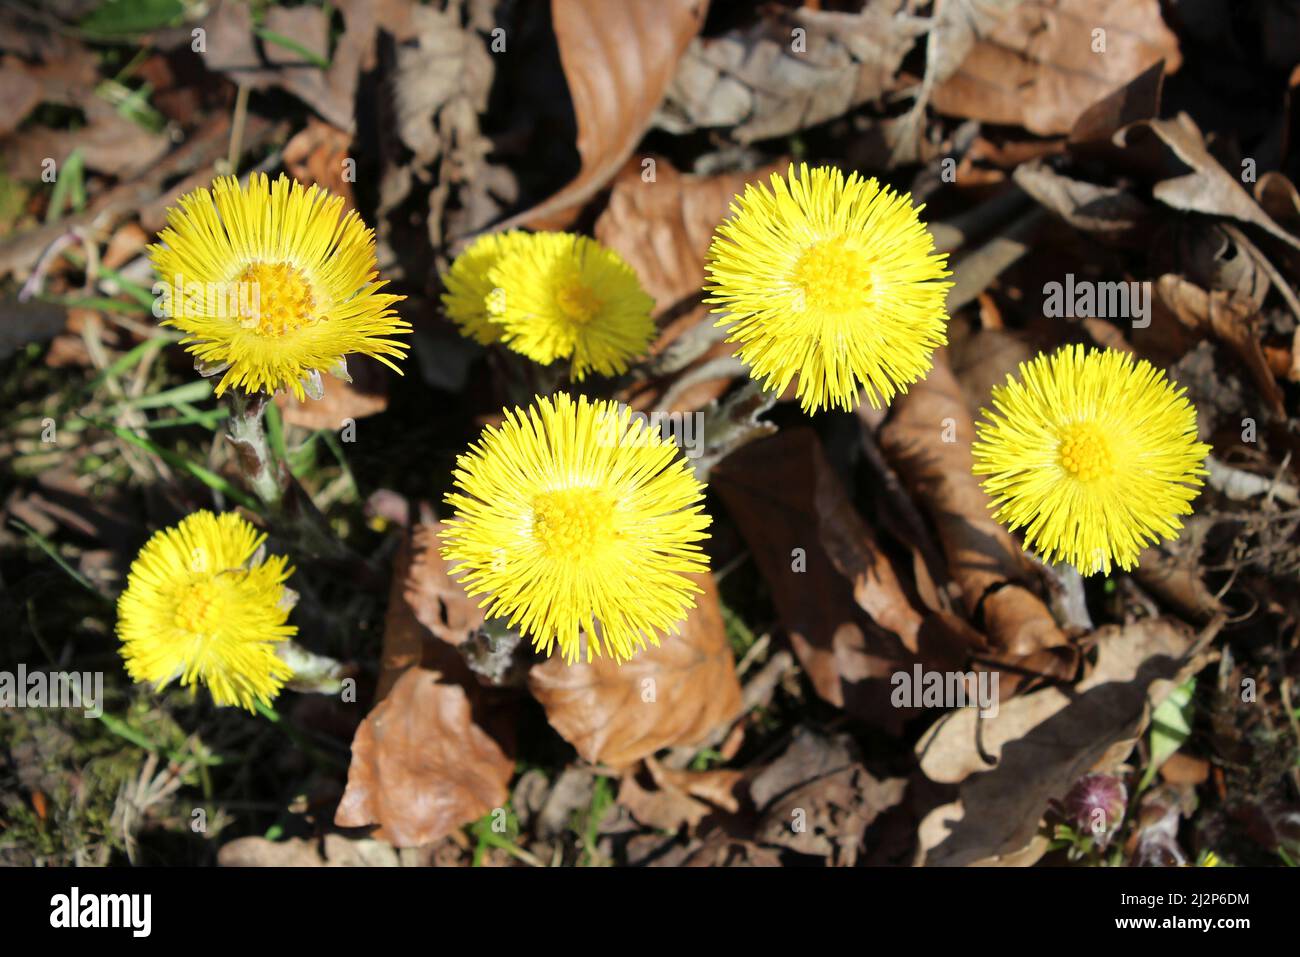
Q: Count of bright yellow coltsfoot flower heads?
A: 7